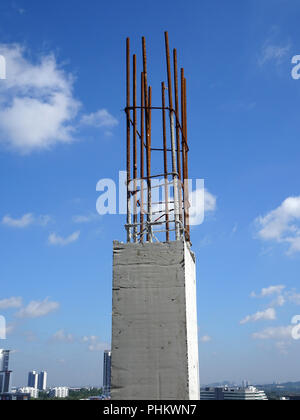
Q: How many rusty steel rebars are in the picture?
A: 10